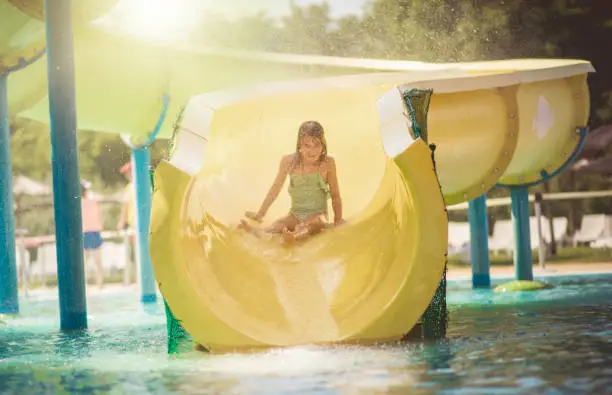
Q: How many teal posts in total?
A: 5